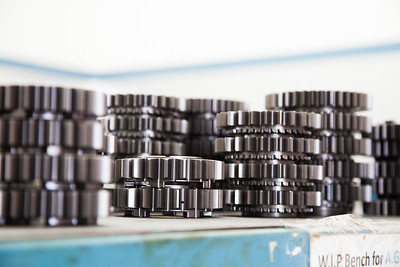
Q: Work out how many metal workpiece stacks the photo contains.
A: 7